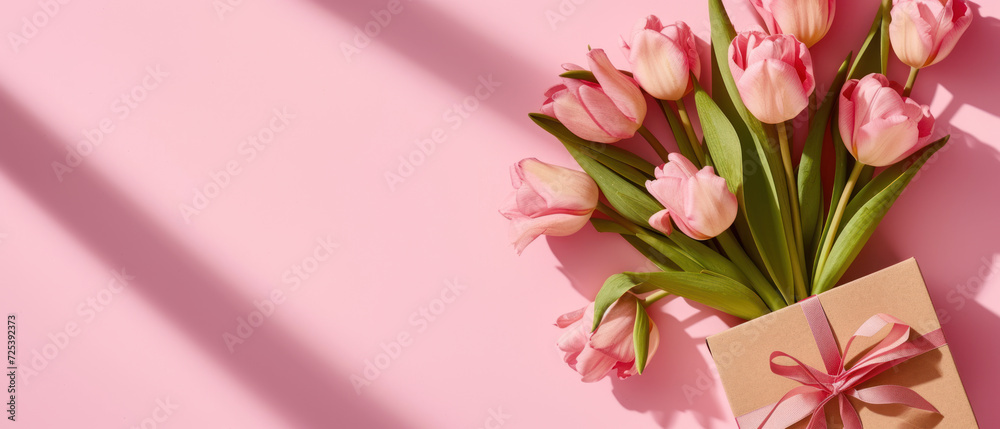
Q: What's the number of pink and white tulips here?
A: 9